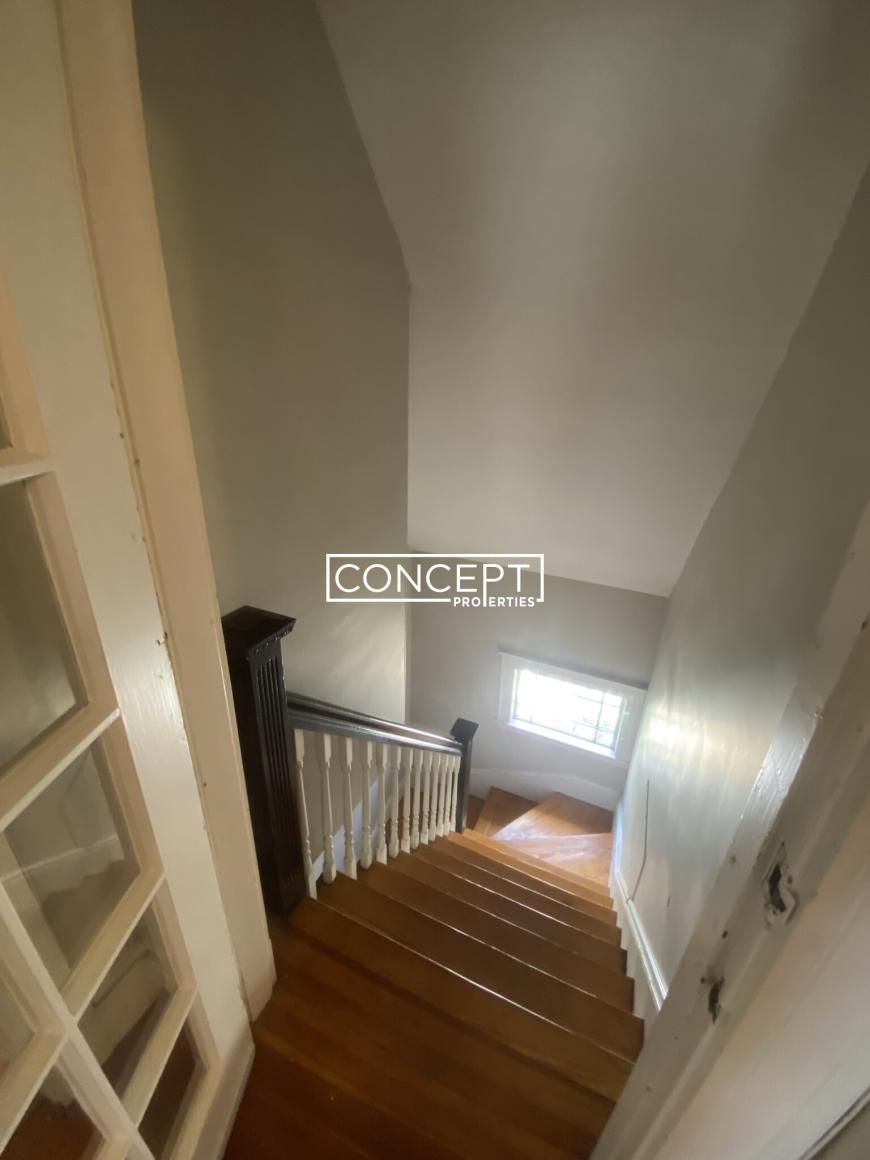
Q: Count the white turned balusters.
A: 13